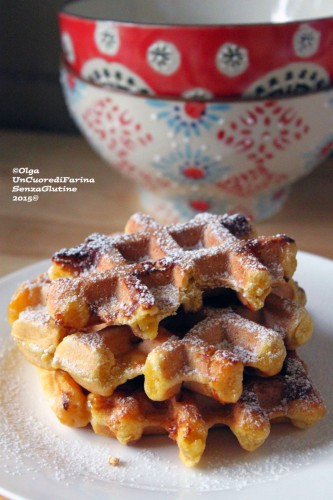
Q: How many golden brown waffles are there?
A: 3